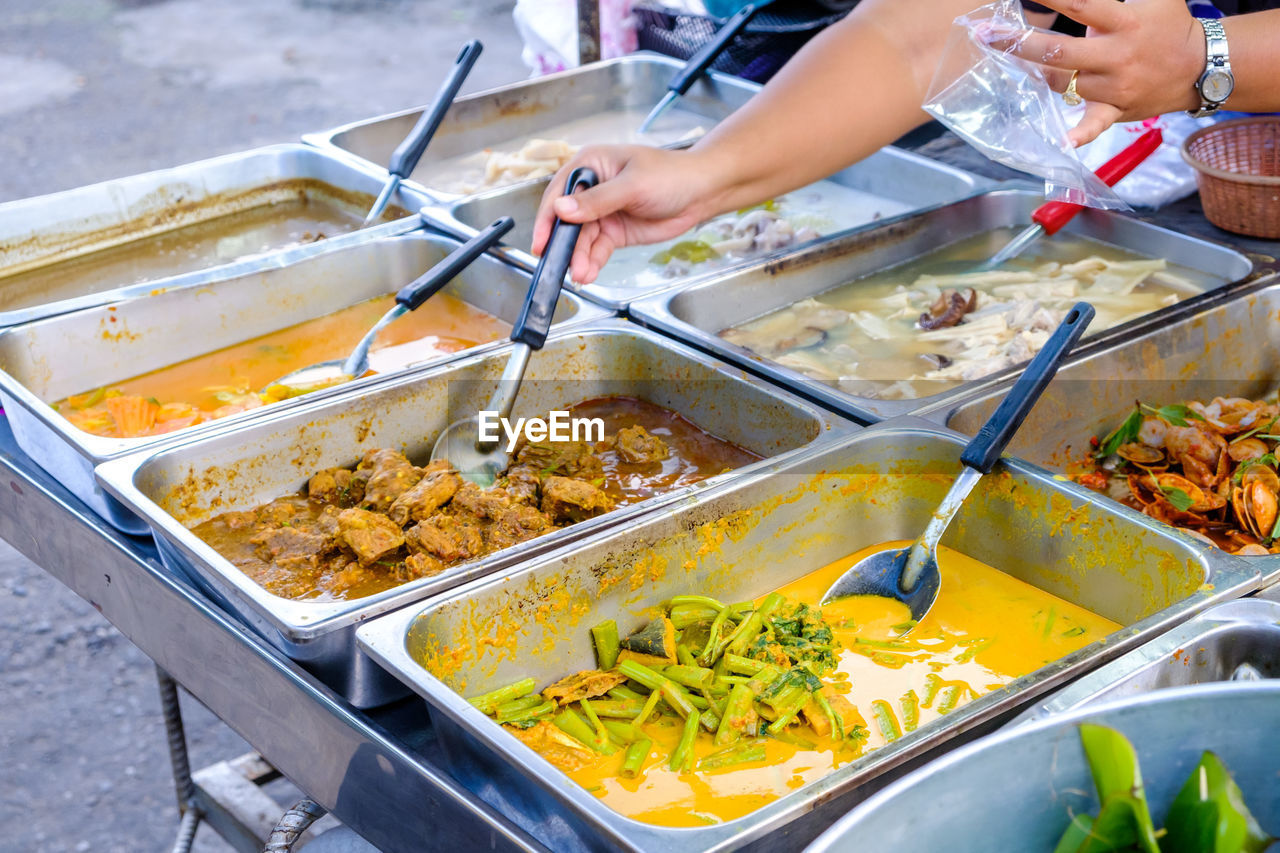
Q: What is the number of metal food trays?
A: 9